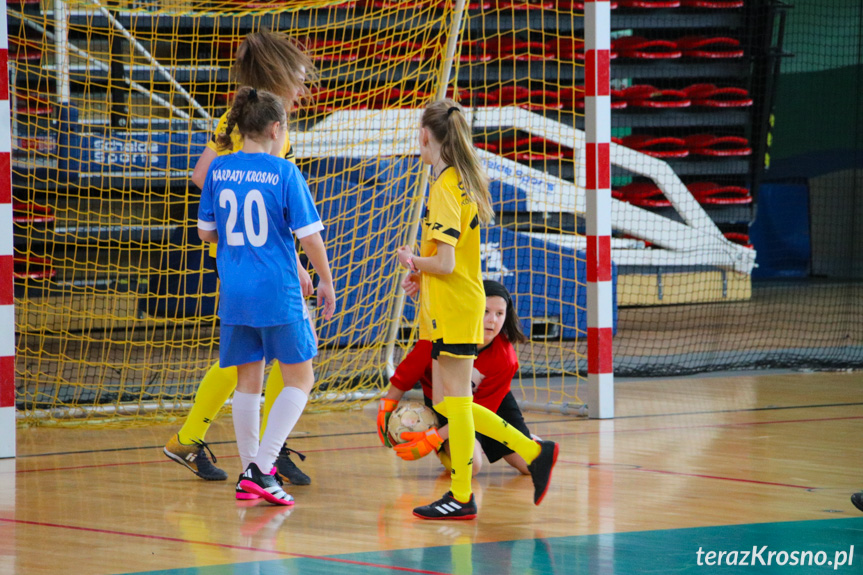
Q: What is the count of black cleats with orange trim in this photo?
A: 2